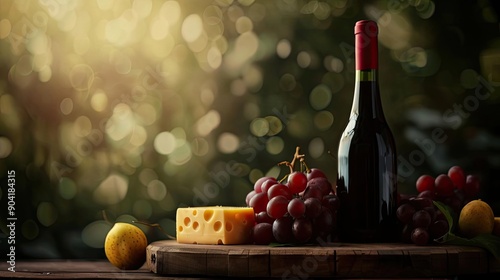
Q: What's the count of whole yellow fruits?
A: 2